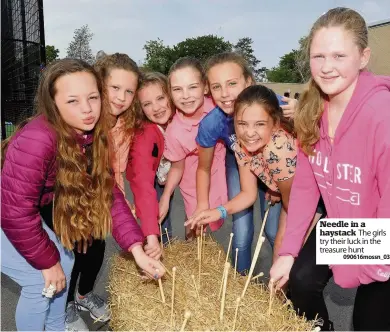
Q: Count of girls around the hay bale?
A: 7